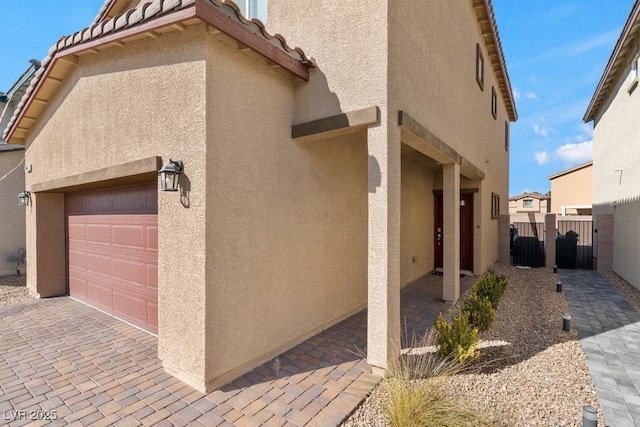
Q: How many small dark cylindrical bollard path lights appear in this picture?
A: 4